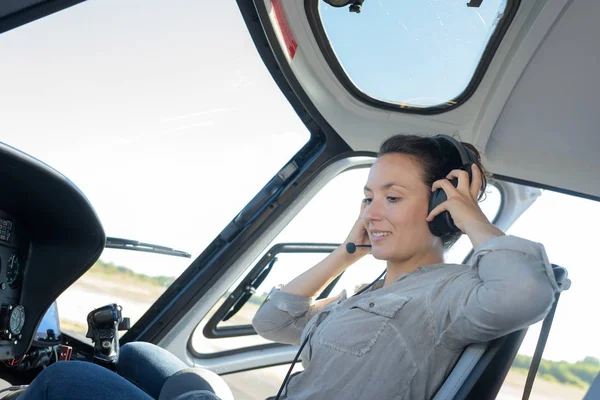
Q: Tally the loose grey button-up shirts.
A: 1